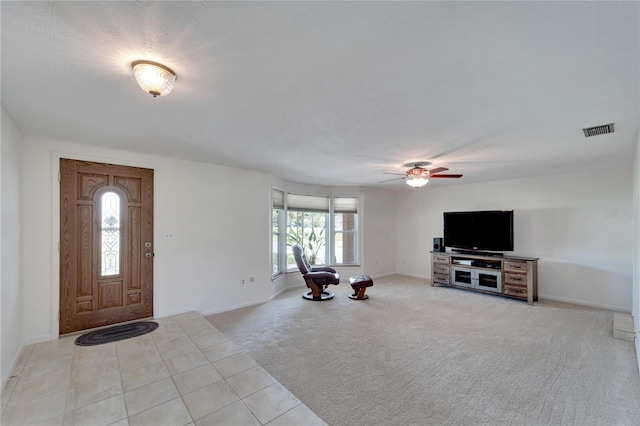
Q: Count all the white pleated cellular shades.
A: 3